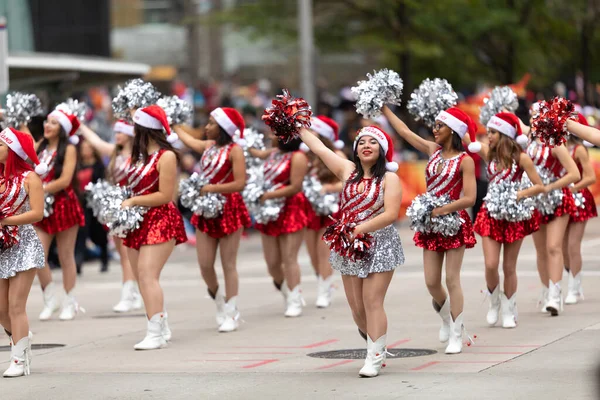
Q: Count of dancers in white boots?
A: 12